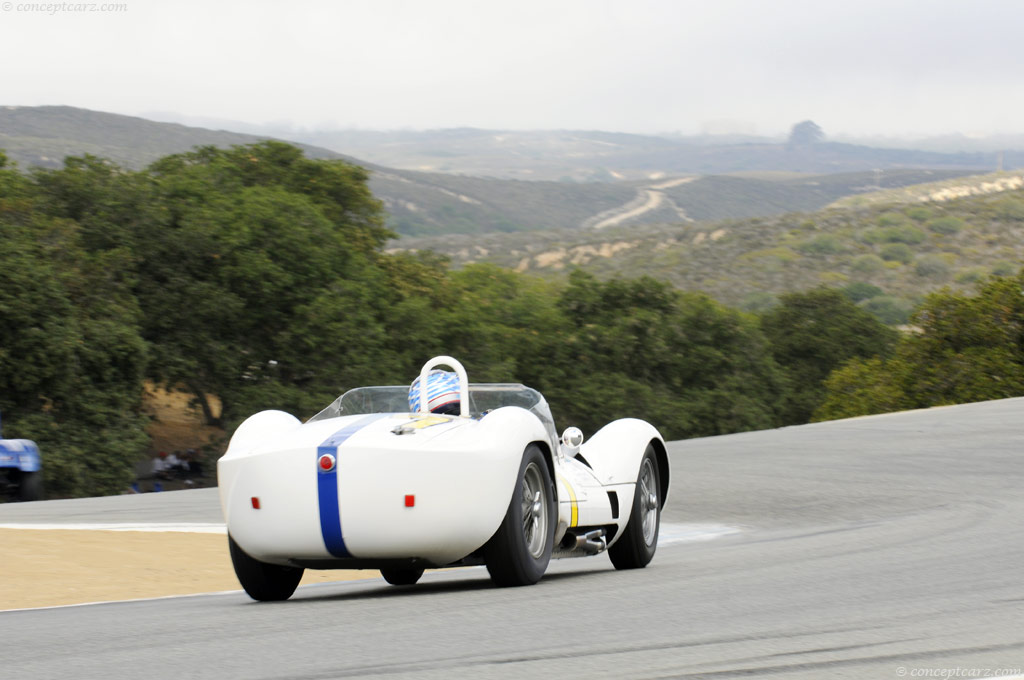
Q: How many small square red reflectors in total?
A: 2